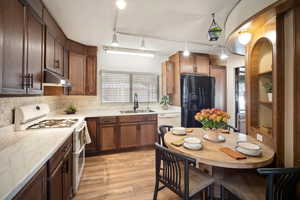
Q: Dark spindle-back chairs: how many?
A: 4